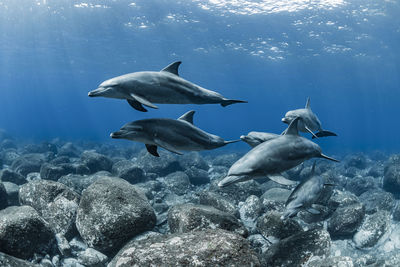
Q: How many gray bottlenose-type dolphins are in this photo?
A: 6